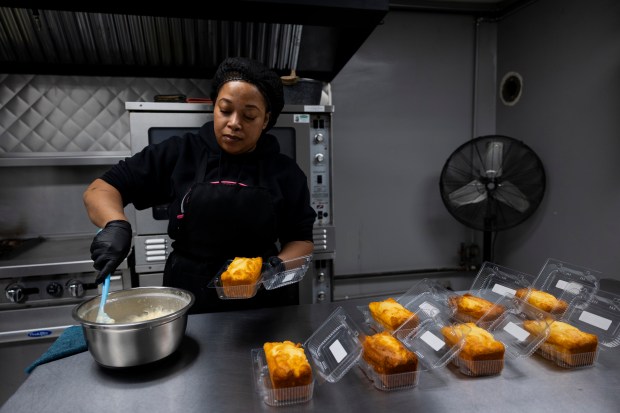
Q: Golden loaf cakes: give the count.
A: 8